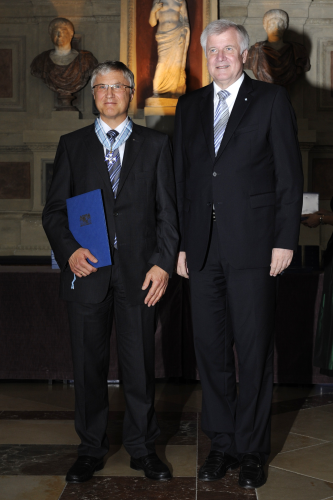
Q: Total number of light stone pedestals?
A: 1